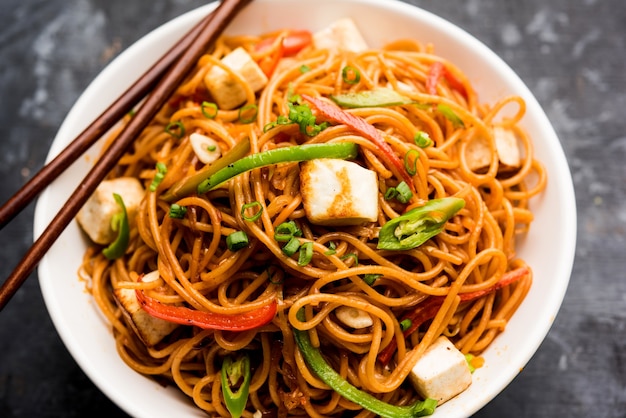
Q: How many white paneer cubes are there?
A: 7